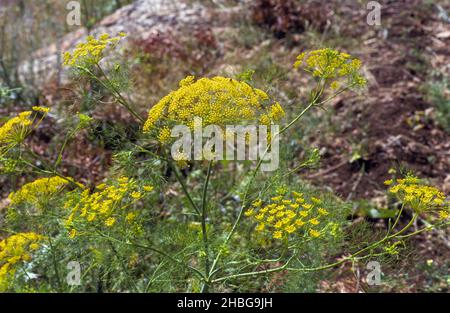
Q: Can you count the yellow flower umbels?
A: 9